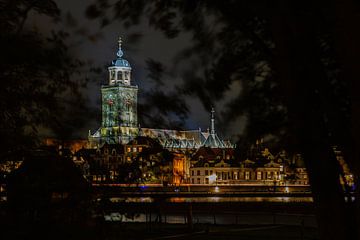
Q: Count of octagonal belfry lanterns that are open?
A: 1